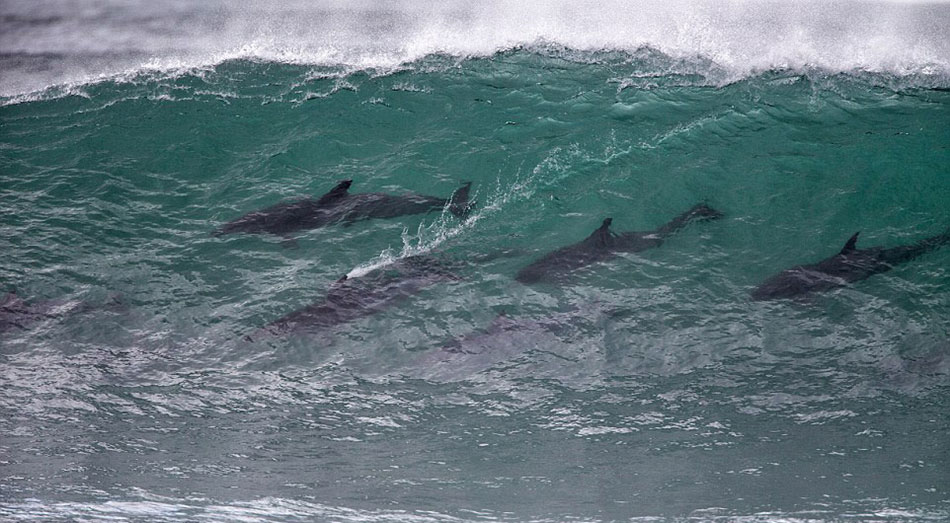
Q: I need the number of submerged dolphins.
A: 6